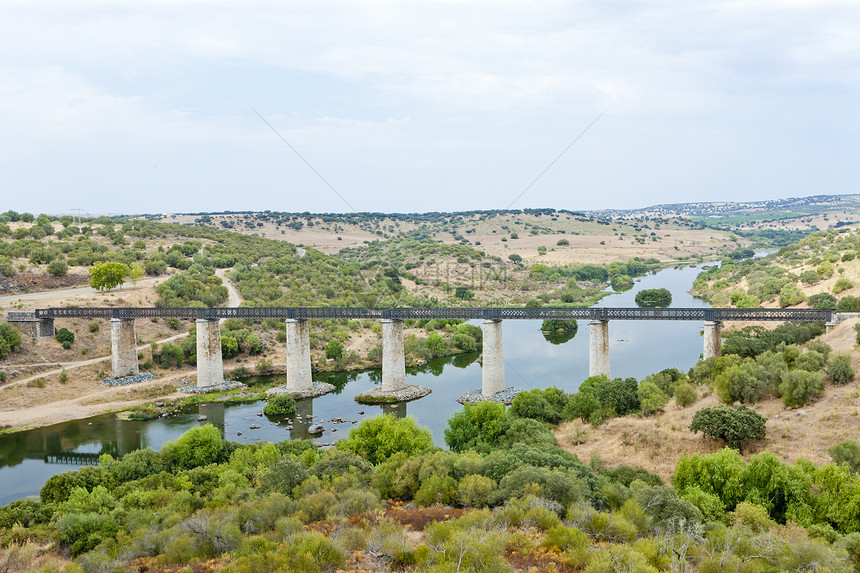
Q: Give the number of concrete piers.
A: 7